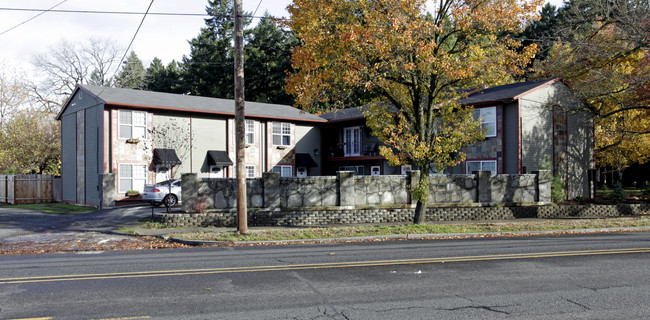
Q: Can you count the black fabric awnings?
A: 3